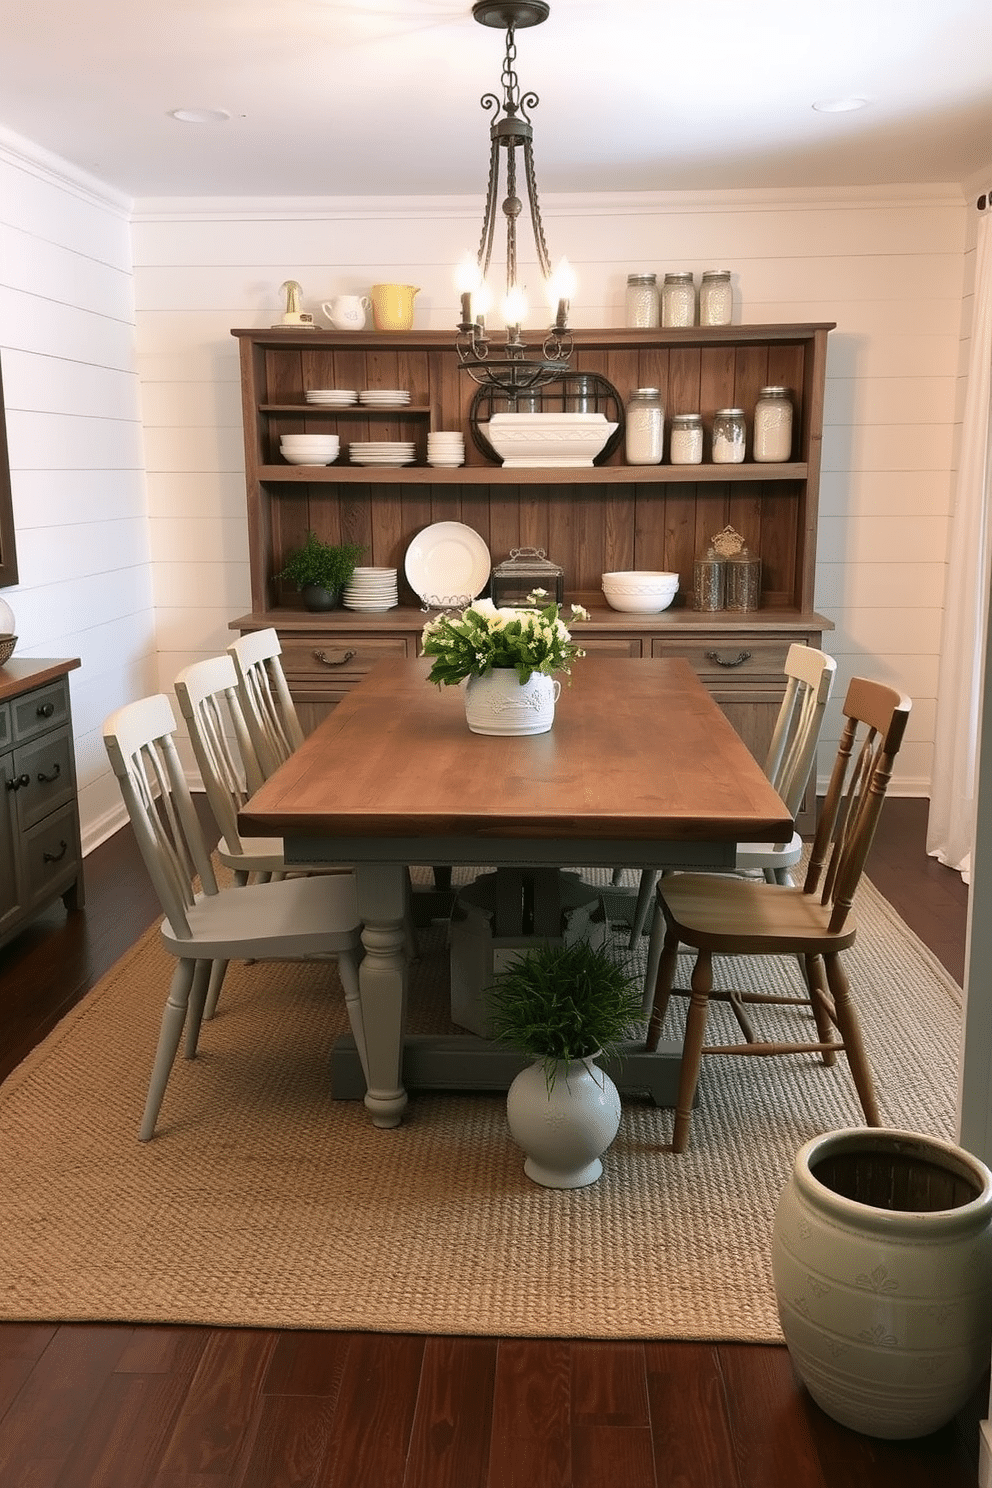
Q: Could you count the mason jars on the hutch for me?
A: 7